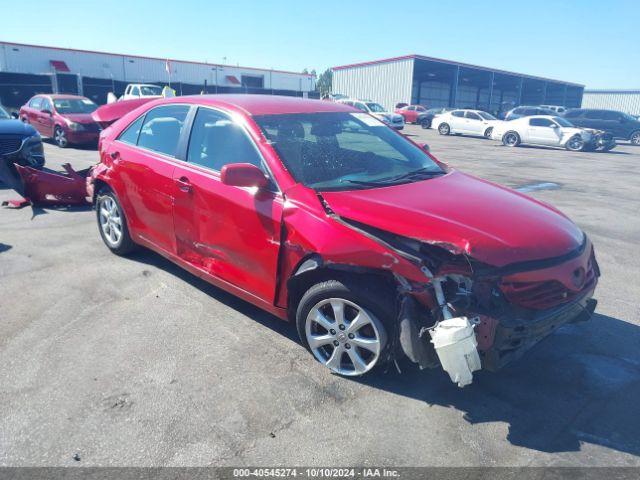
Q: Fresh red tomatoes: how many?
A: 0